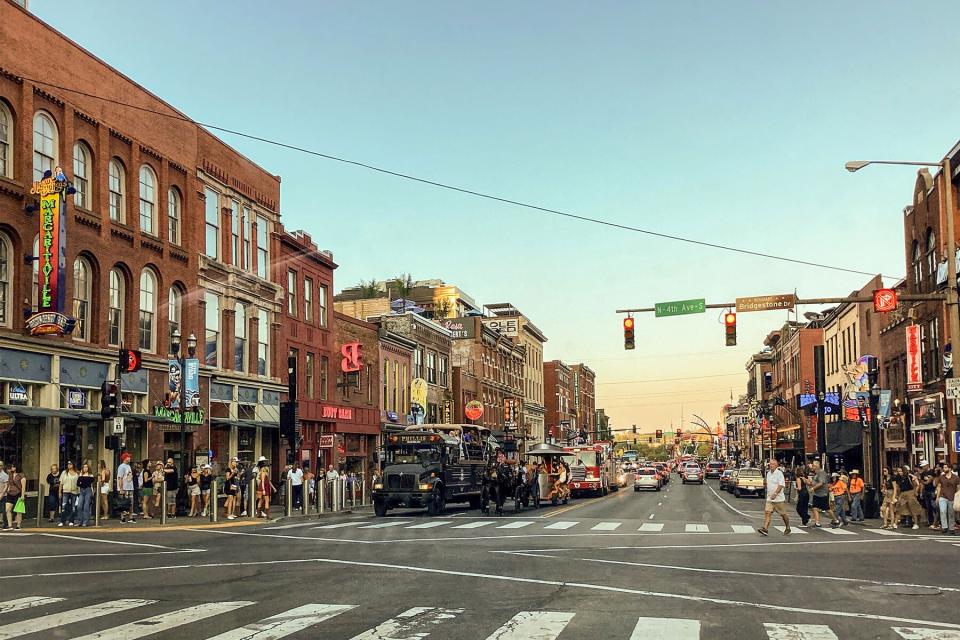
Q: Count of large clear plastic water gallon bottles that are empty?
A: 0